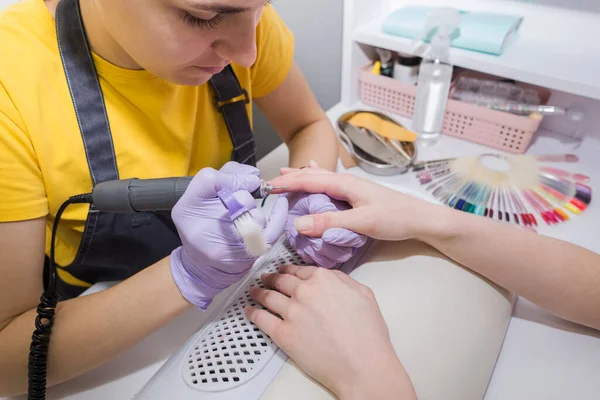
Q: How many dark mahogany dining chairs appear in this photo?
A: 0